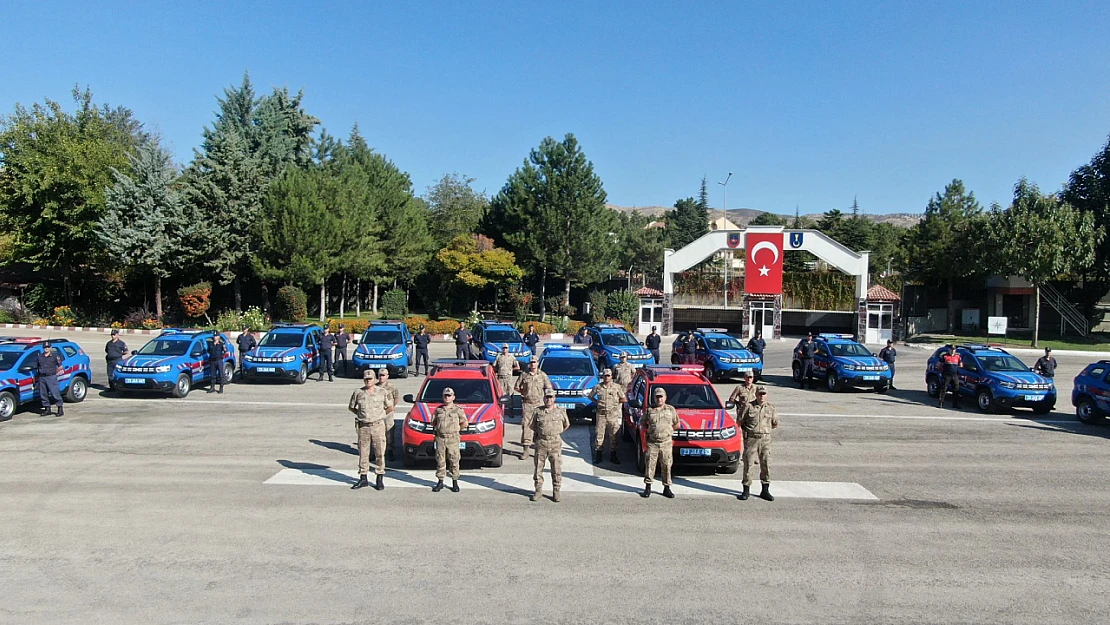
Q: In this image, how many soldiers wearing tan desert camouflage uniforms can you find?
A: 11